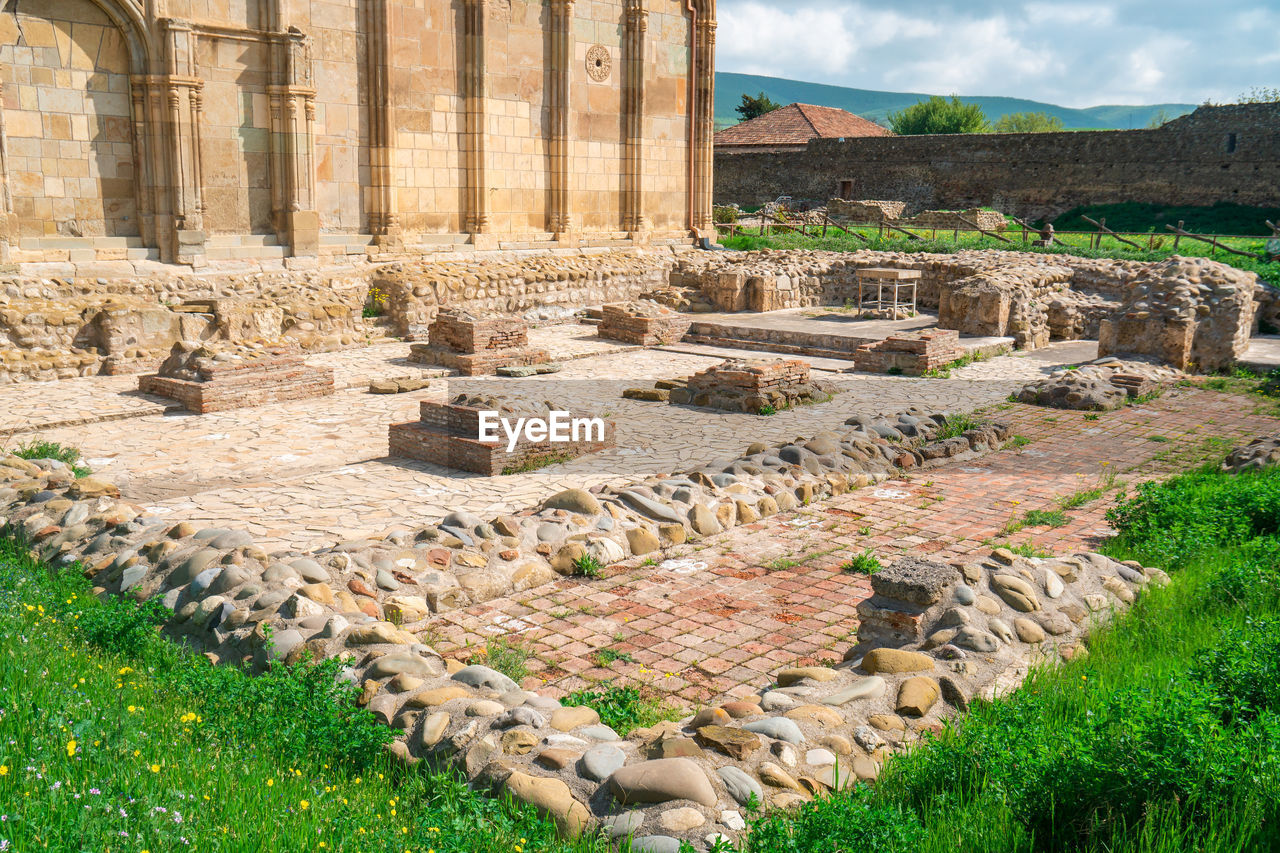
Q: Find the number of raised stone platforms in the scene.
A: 6